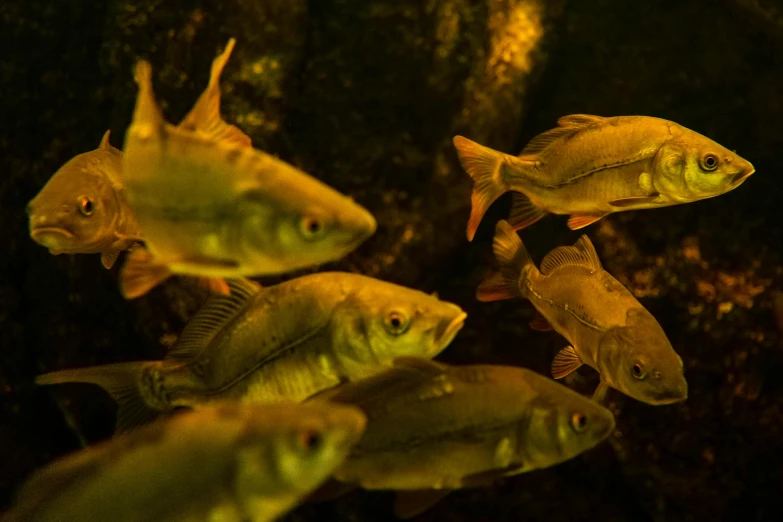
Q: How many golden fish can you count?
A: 7